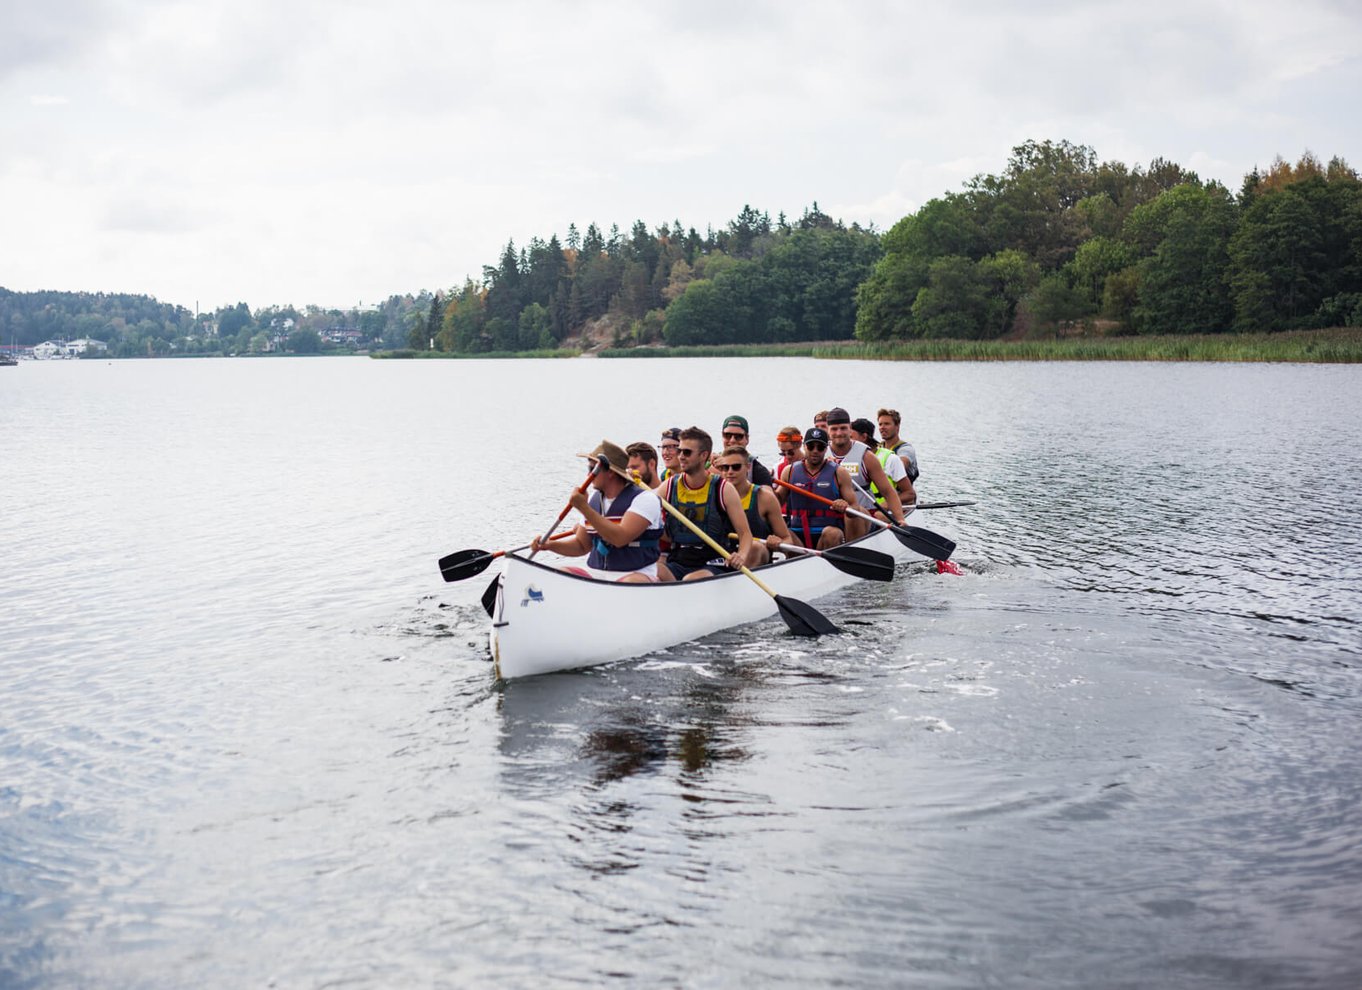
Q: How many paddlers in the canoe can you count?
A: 12